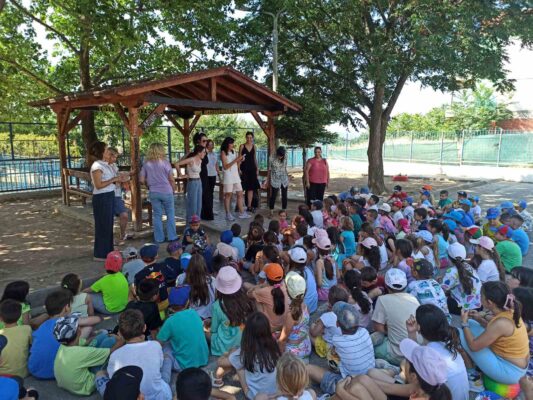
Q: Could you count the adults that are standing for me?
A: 10